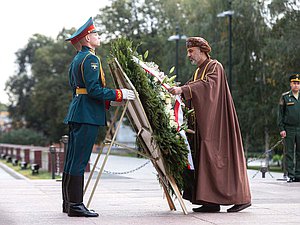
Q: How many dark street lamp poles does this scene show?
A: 2